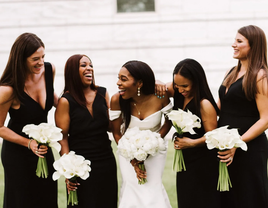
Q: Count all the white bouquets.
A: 5